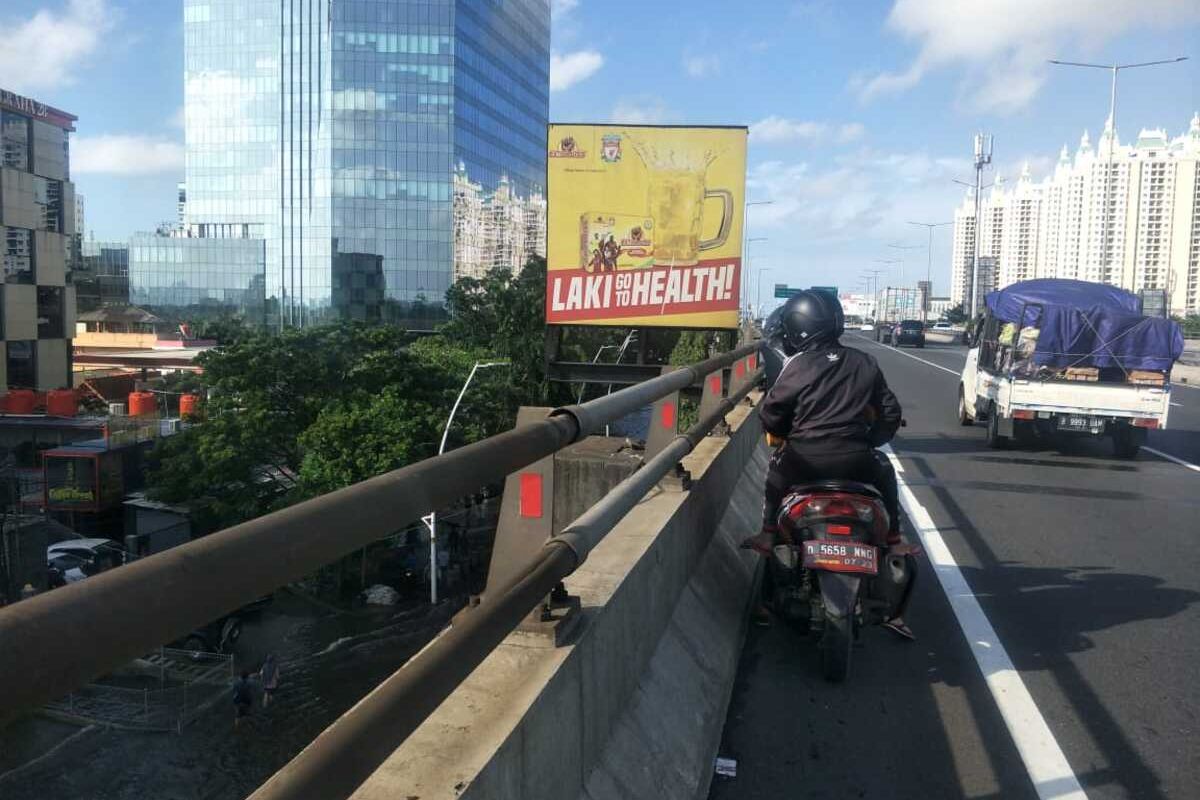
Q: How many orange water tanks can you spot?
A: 4